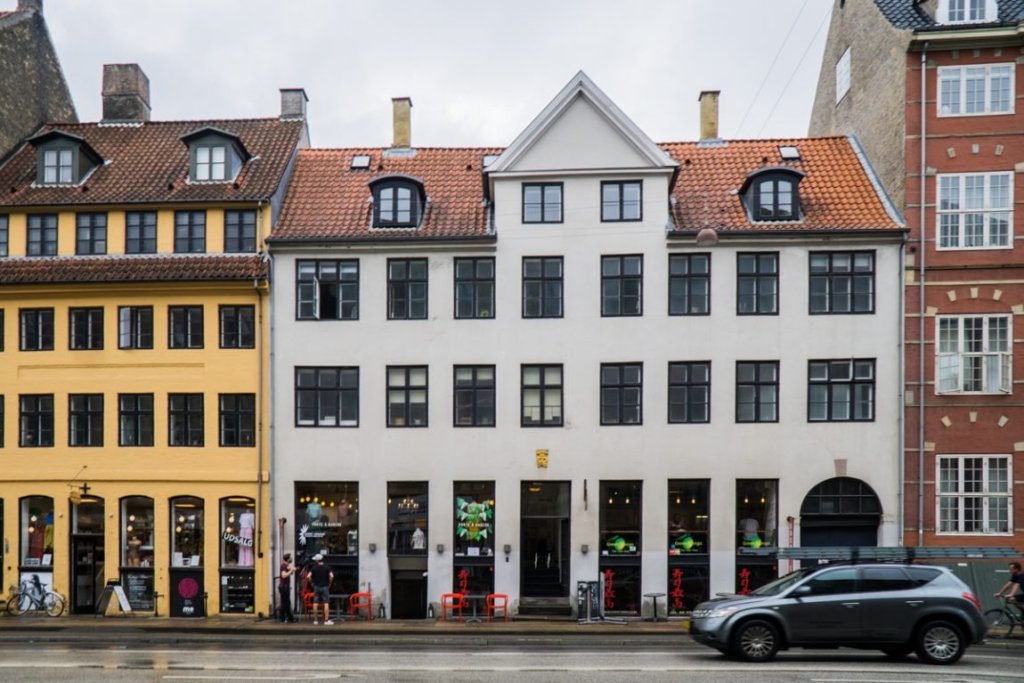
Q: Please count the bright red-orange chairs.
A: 4